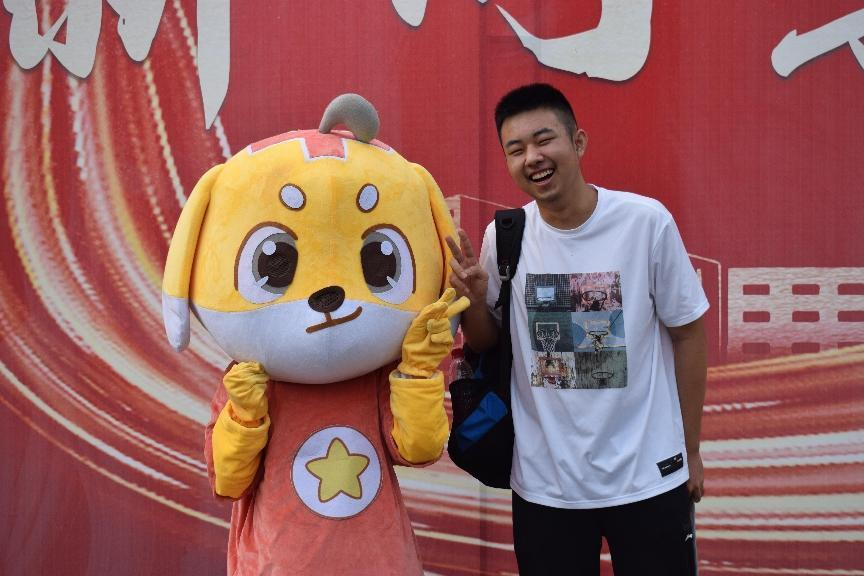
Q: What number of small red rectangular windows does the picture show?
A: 9